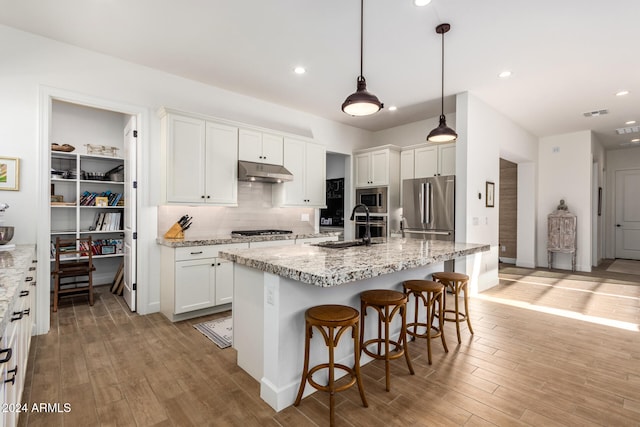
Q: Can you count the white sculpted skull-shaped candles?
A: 0